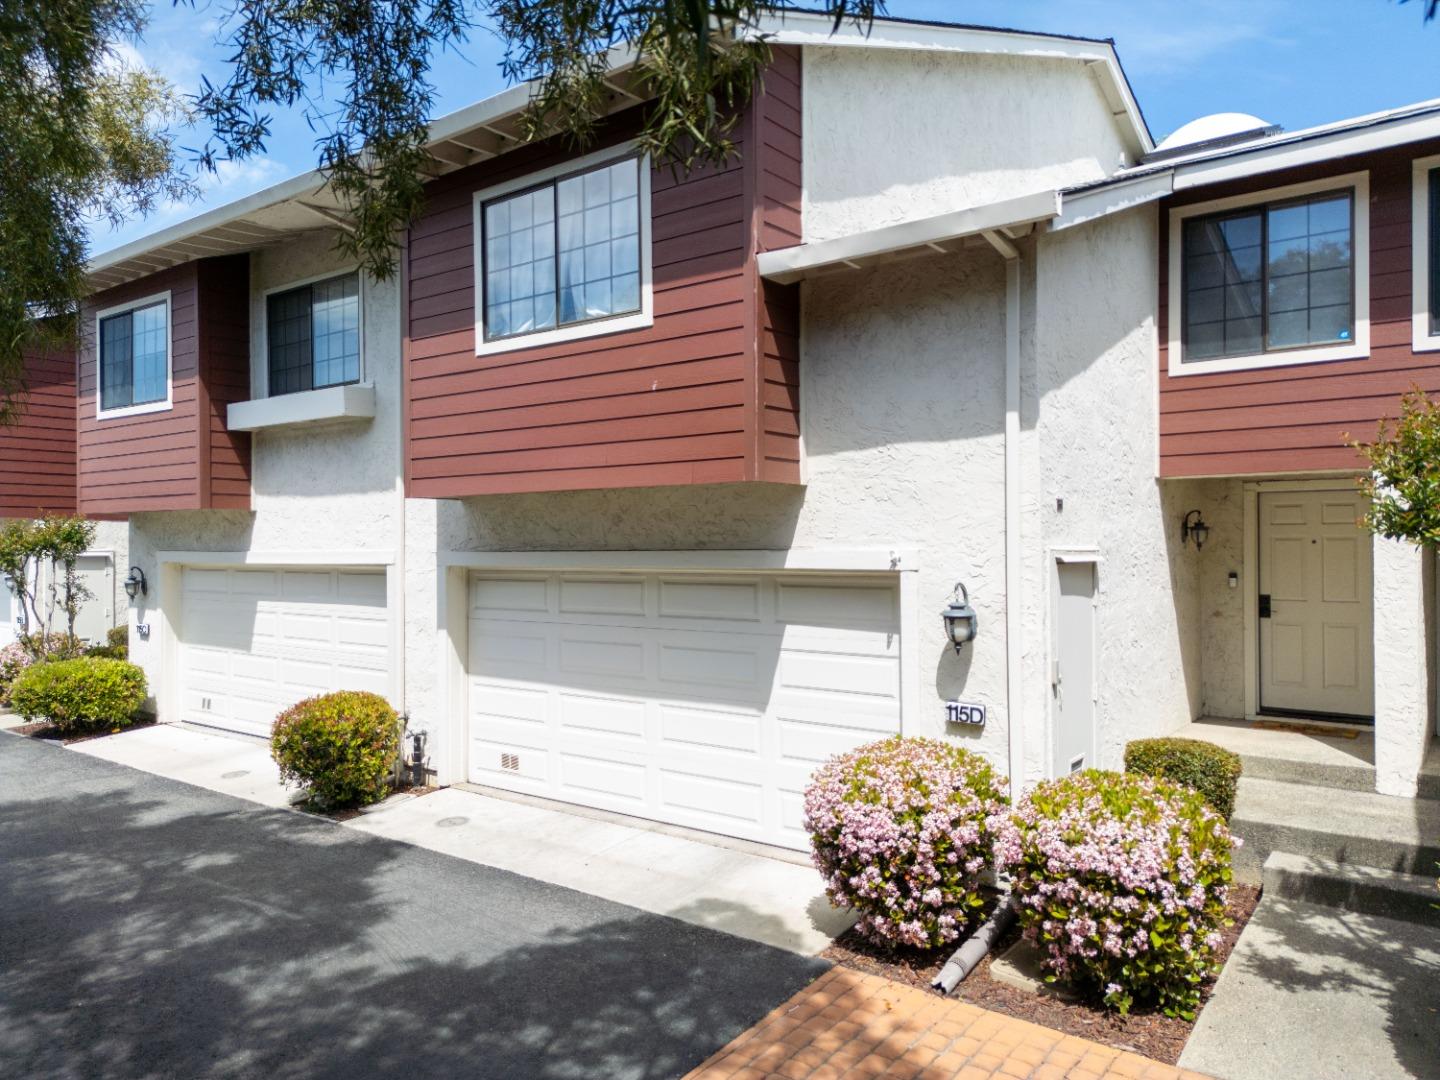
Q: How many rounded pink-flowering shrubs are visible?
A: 2